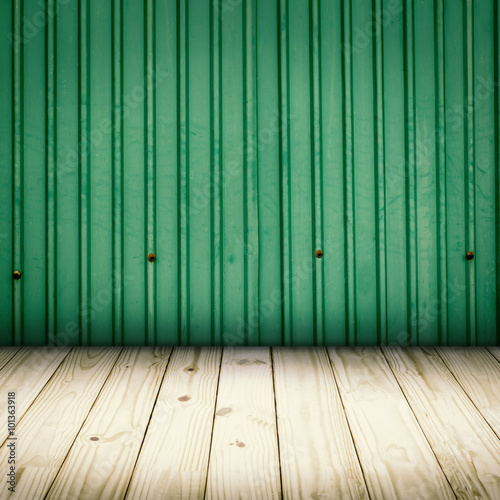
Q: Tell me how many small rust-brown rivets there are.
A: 4